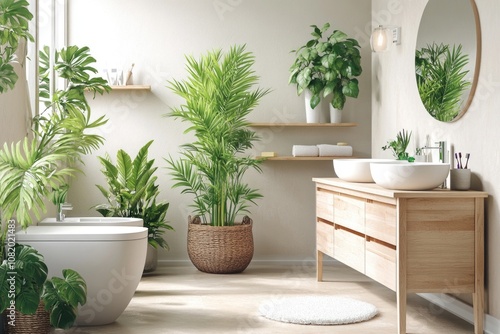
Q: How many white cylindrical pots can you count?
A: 2